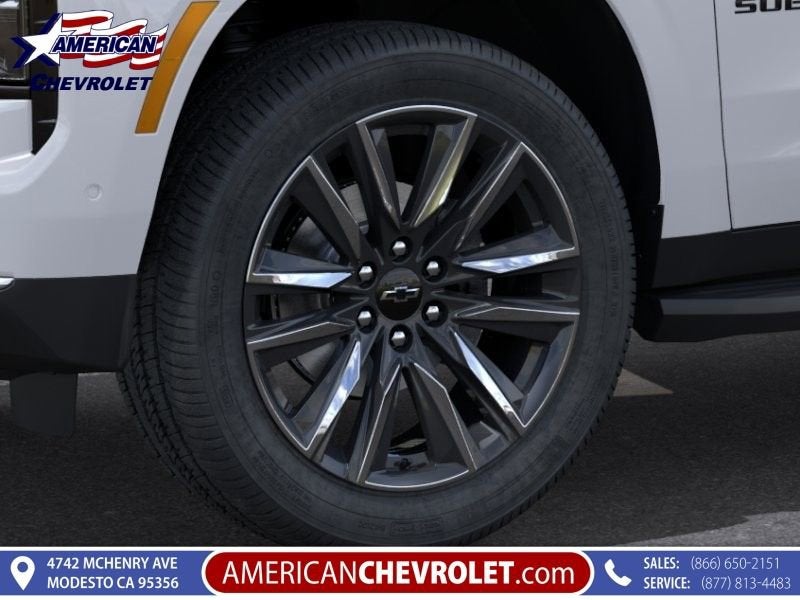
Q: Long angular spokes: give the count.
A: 12